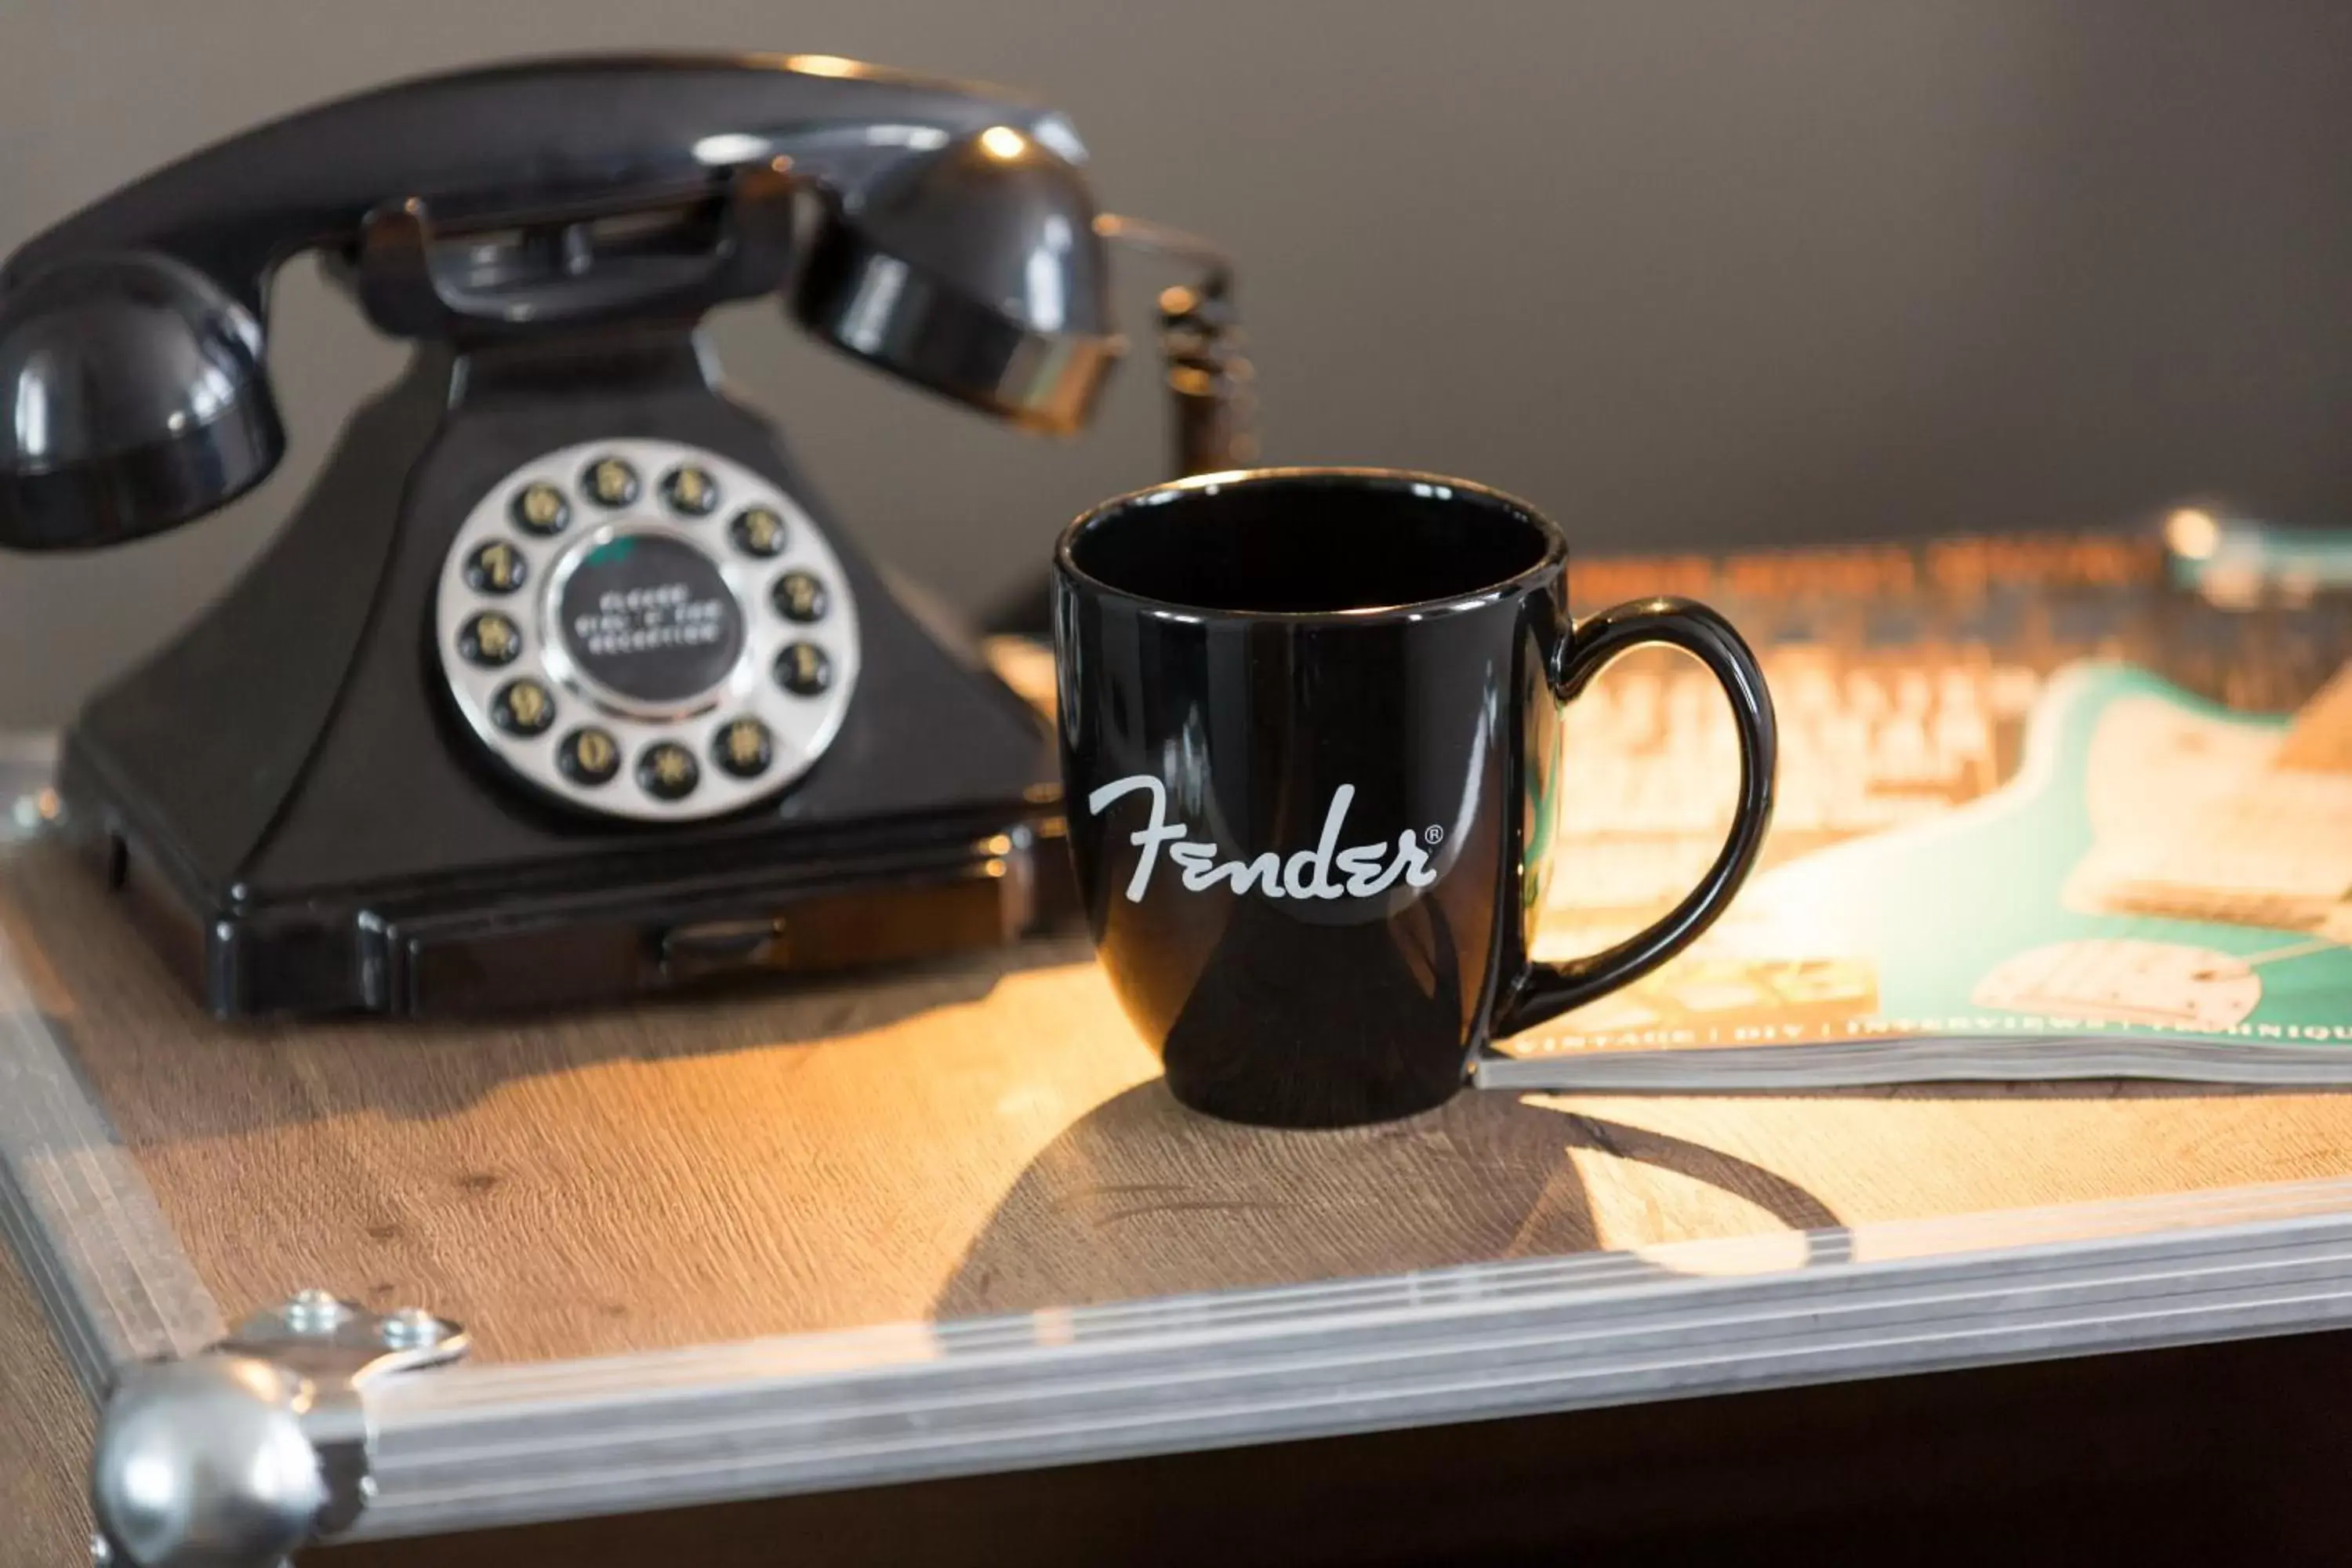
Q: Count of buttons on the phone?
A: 12